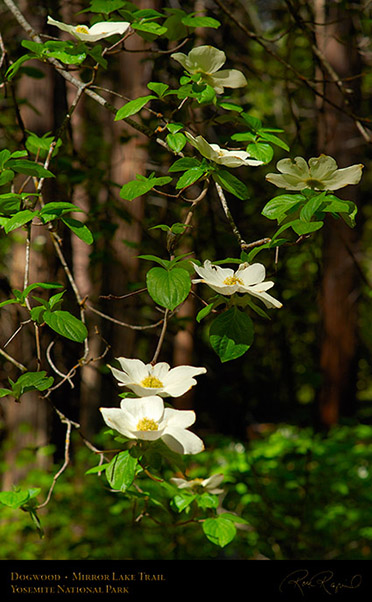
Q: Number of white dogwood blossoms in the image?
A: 8